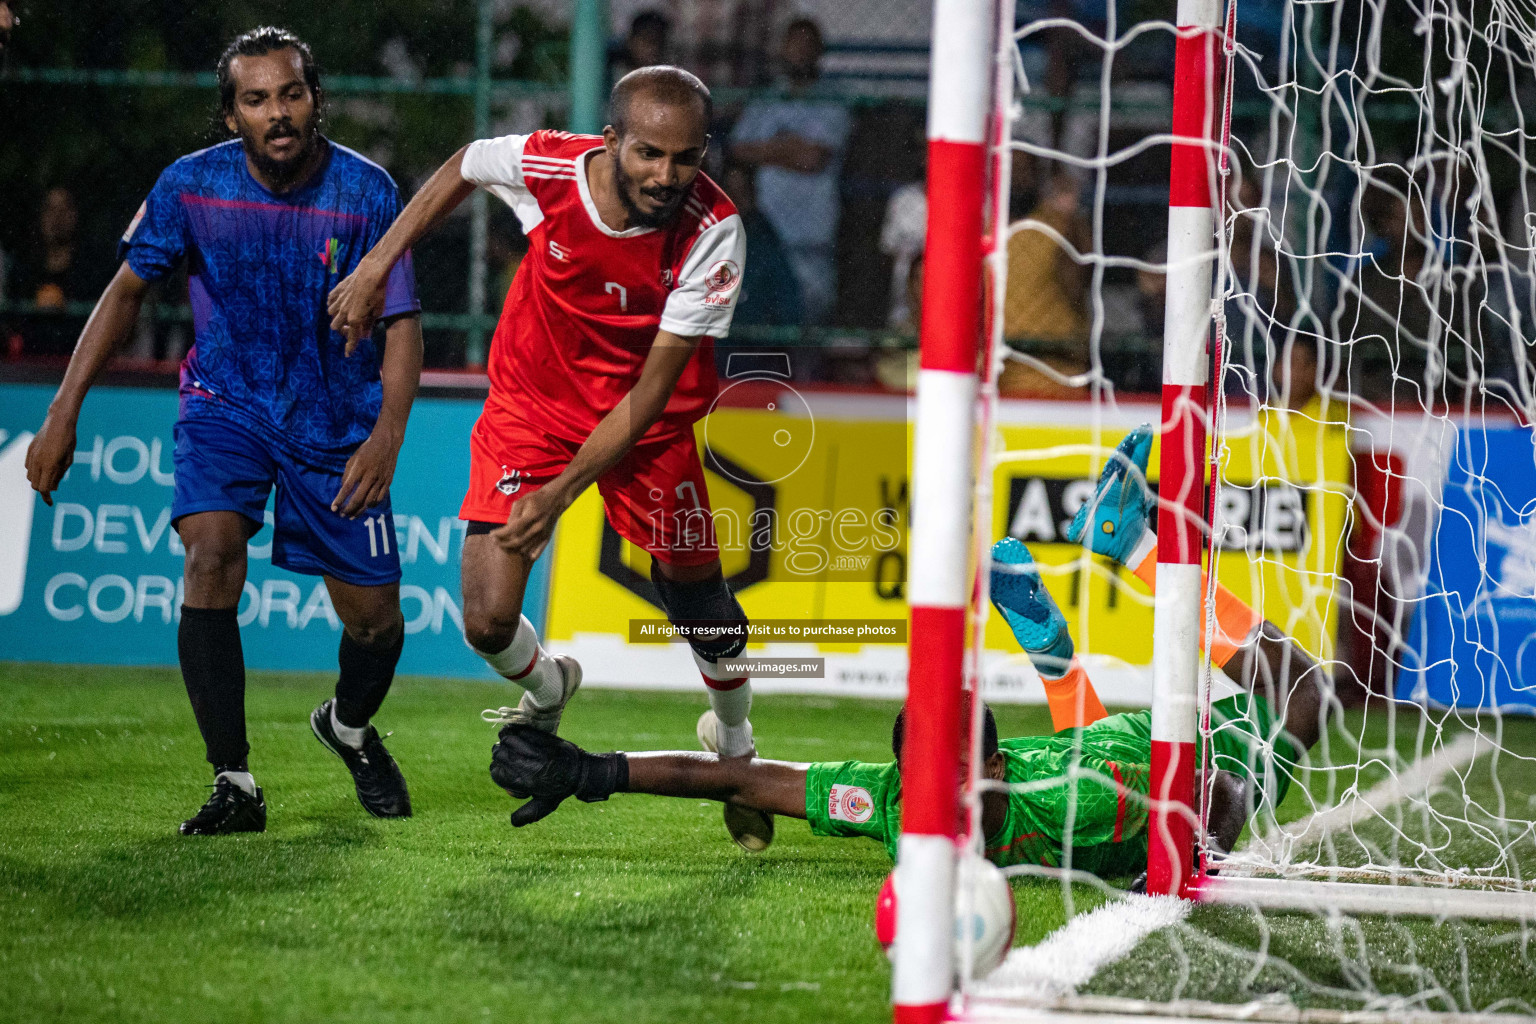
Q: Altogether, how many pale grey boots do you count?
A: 2